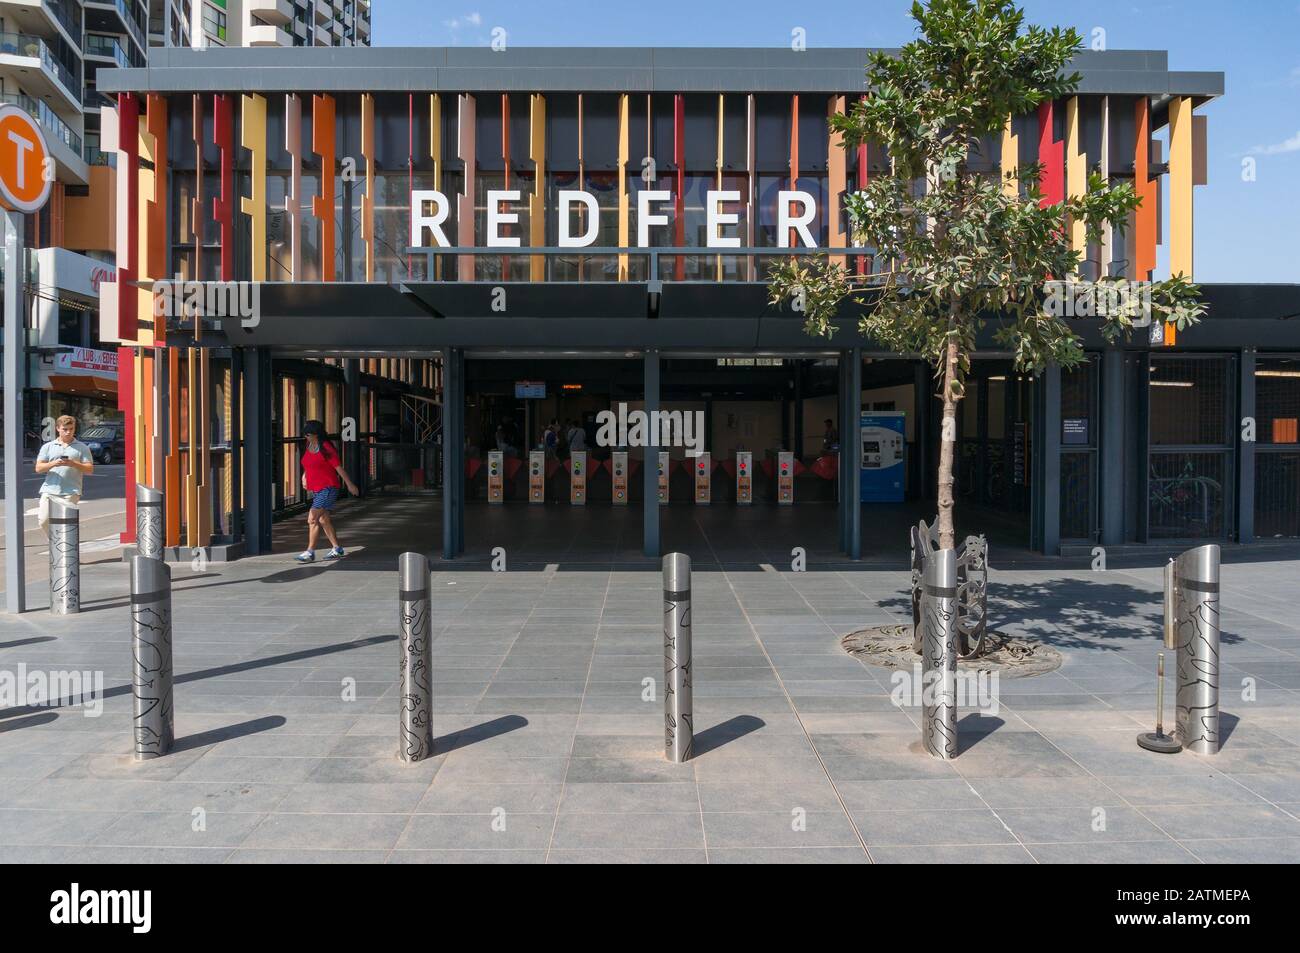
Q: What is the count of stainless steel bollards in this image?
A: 7